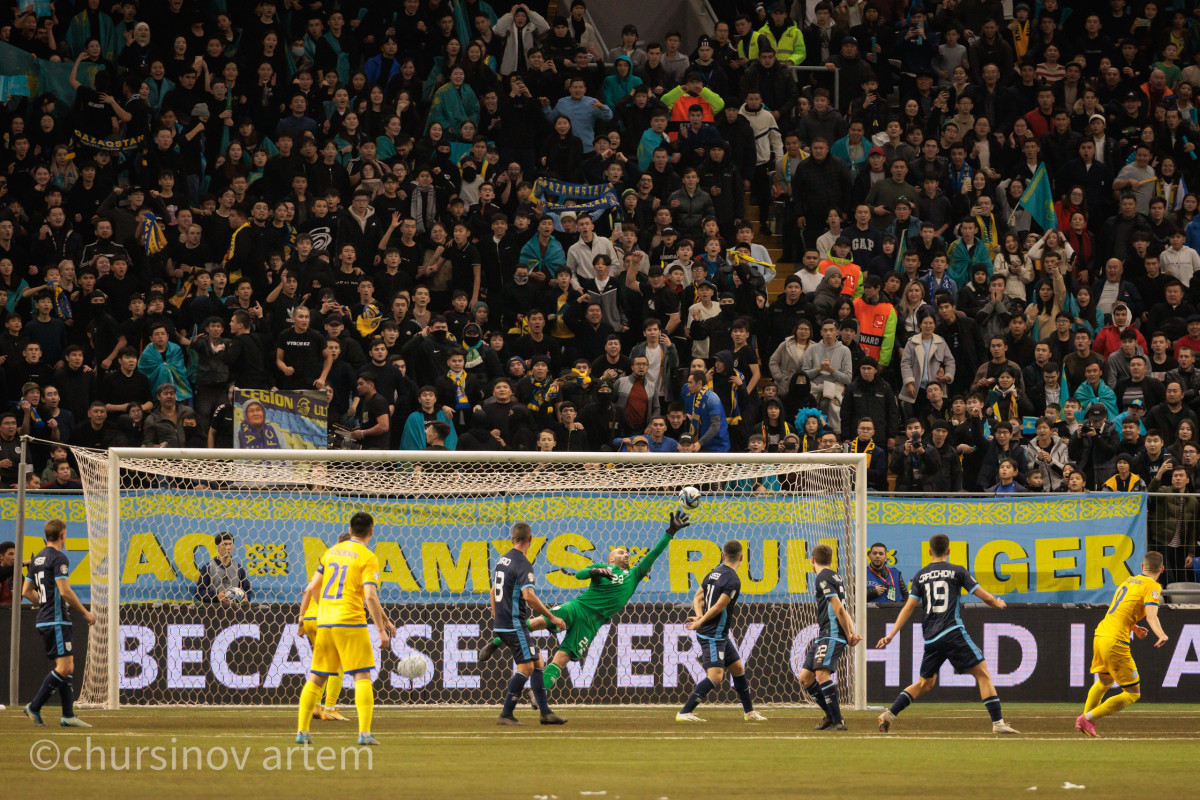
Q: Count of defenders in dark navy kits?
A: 5